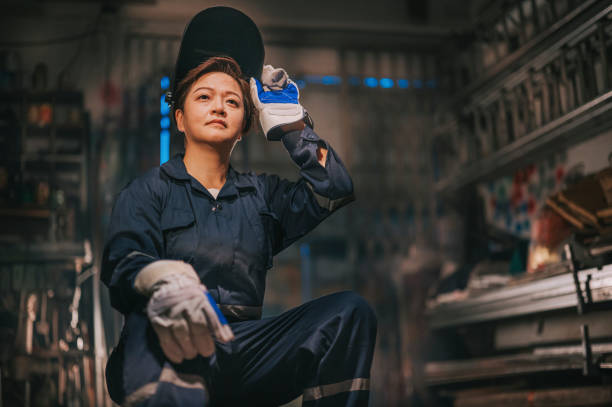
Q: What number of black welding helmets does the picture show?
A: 1